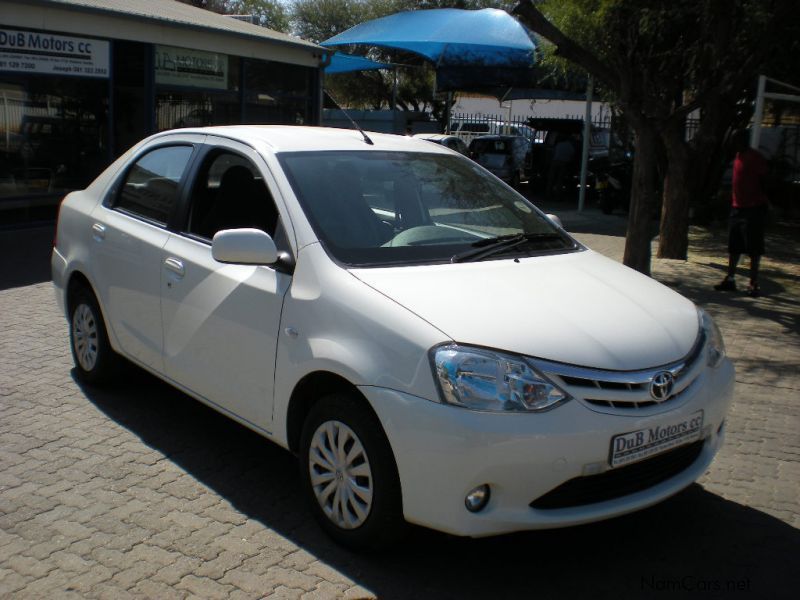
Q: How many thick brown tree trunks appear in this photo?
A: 2